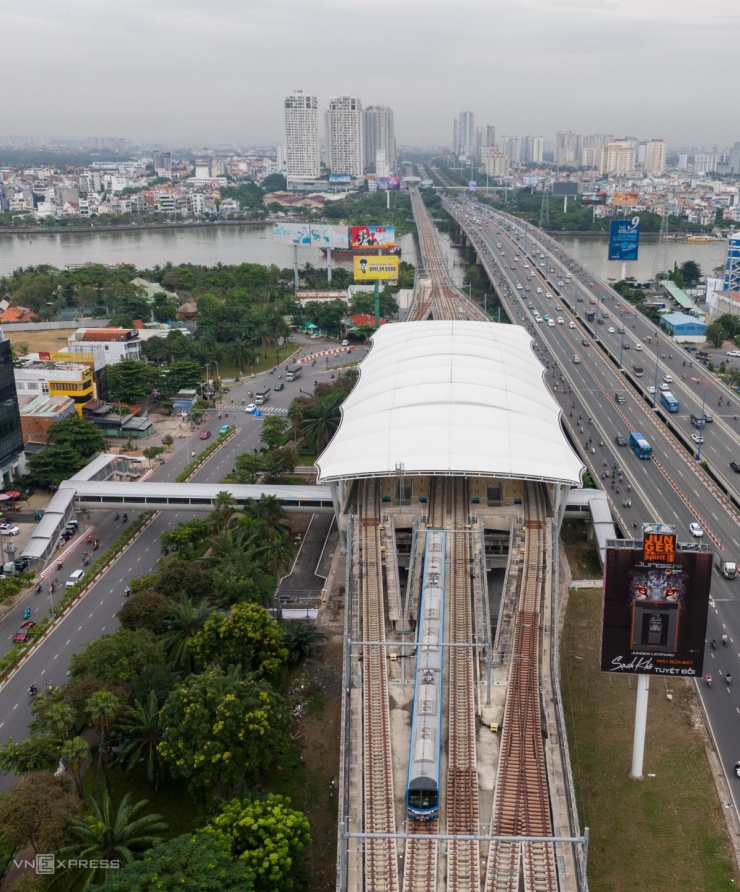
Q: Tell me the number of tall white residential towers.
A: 3